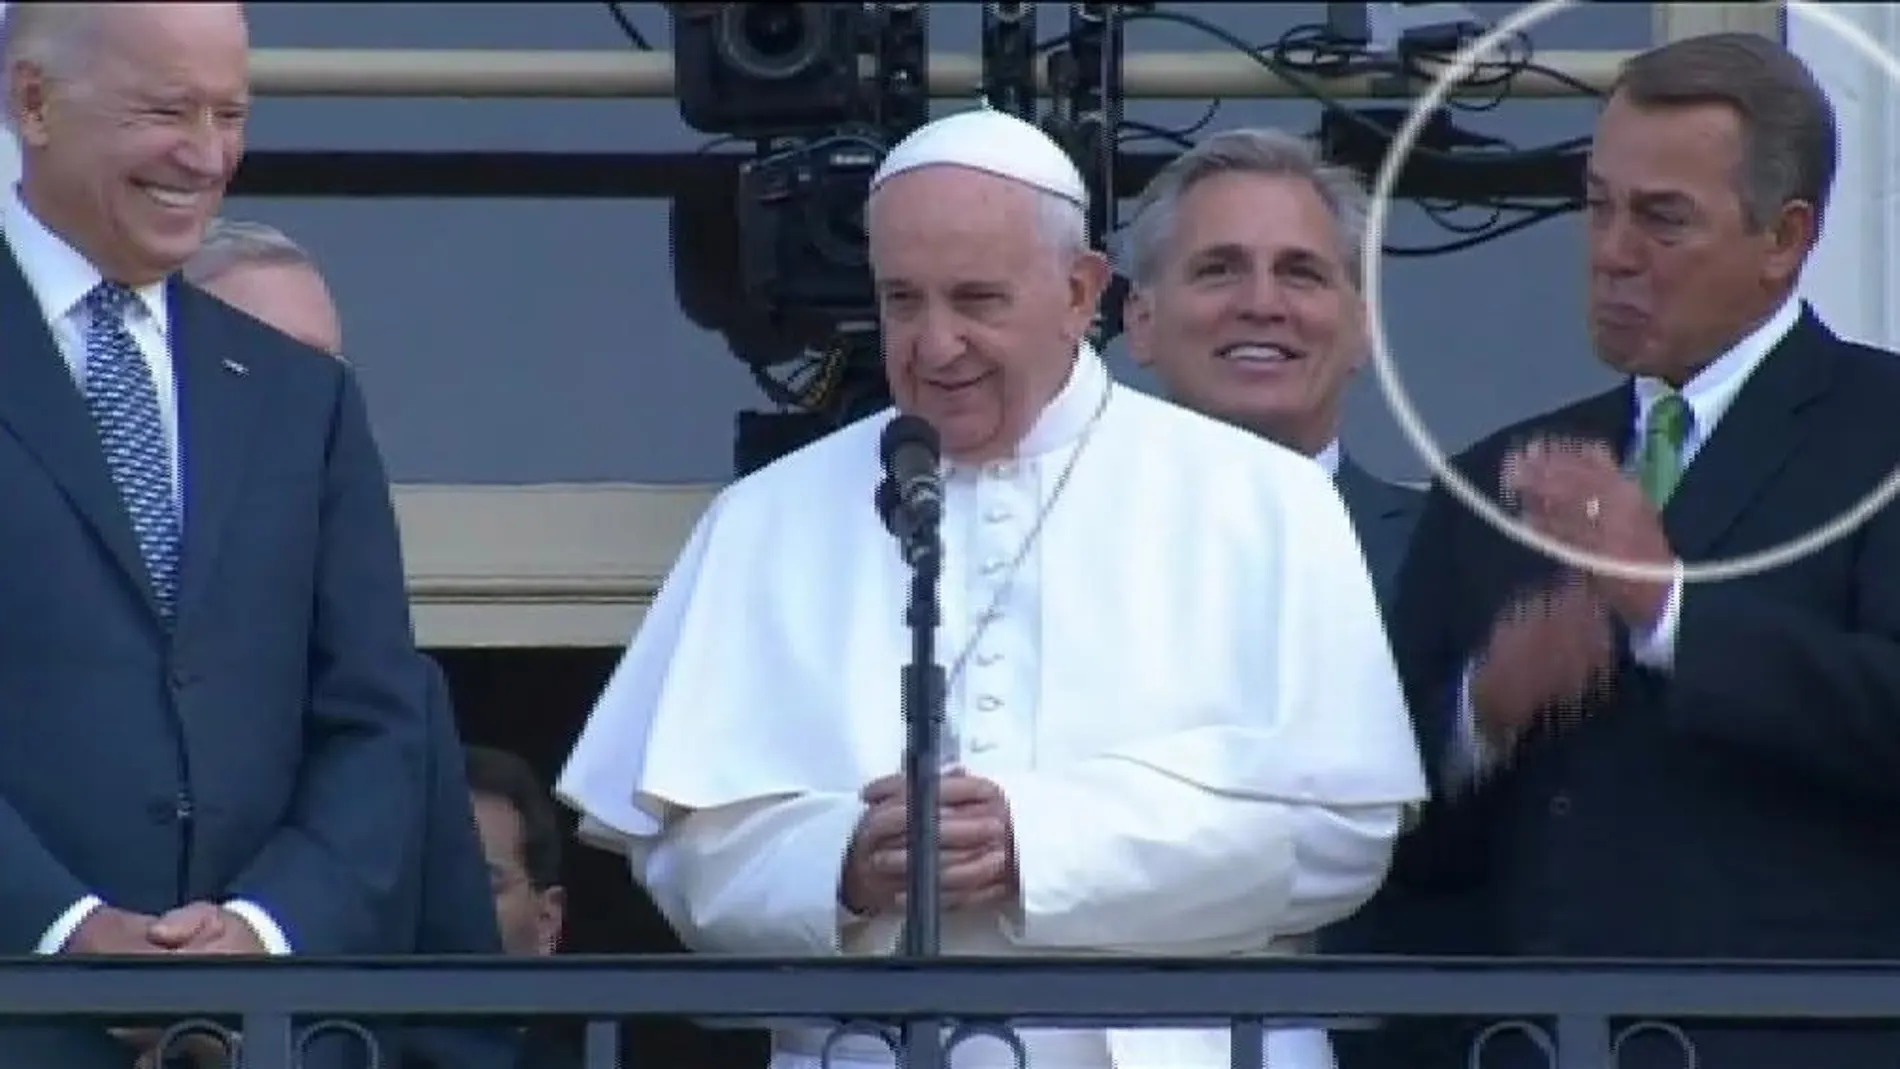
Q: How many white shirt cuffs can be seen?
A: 4